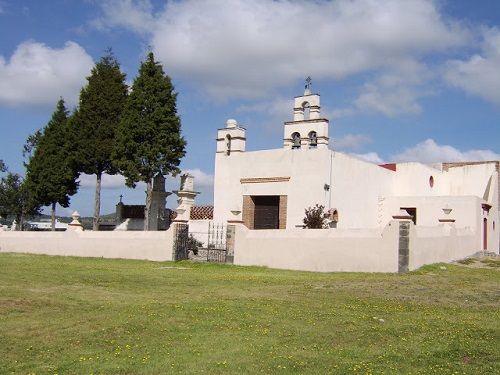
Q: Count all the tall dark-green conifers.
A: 3